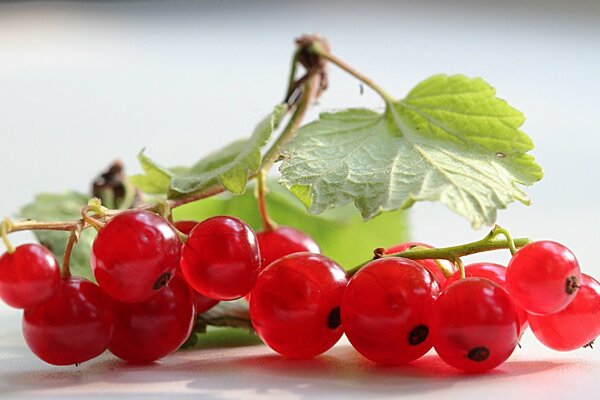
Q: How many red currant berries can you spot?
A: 14